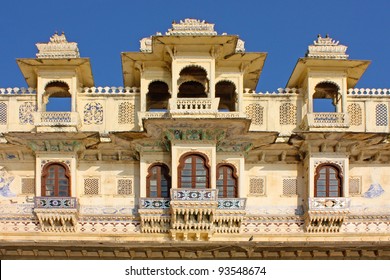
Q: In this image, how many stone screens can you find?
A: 14